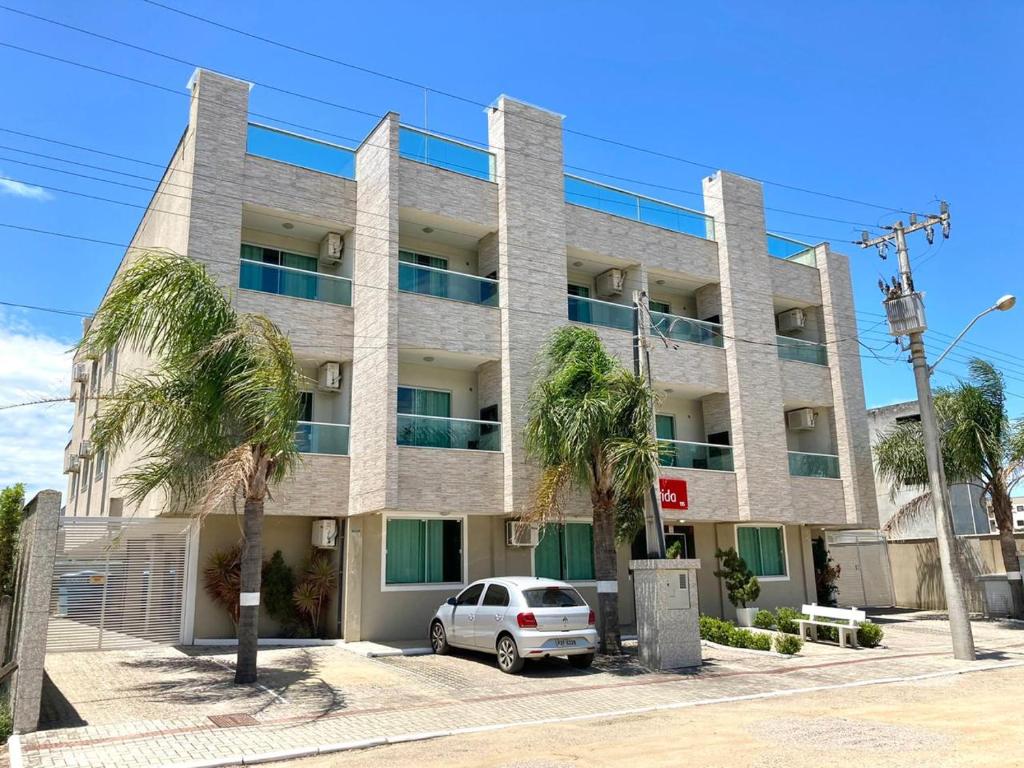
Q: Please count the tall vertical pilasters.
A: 5